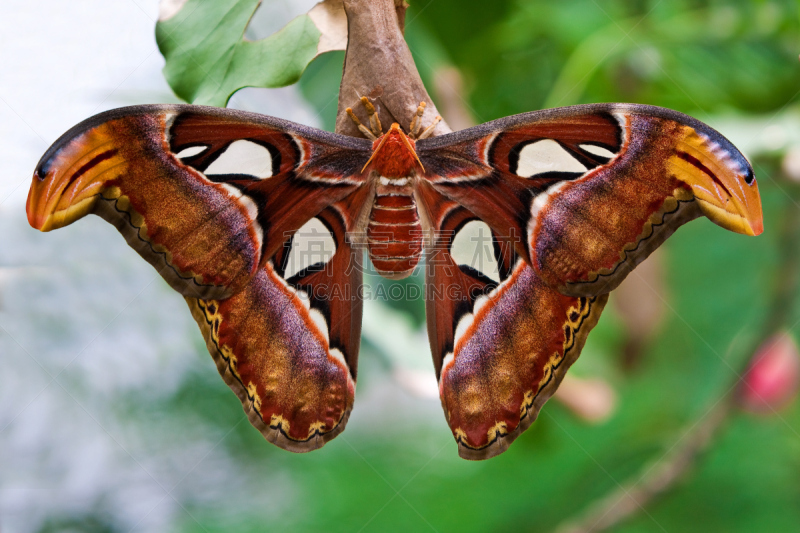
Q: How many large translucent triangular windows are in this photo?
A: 4